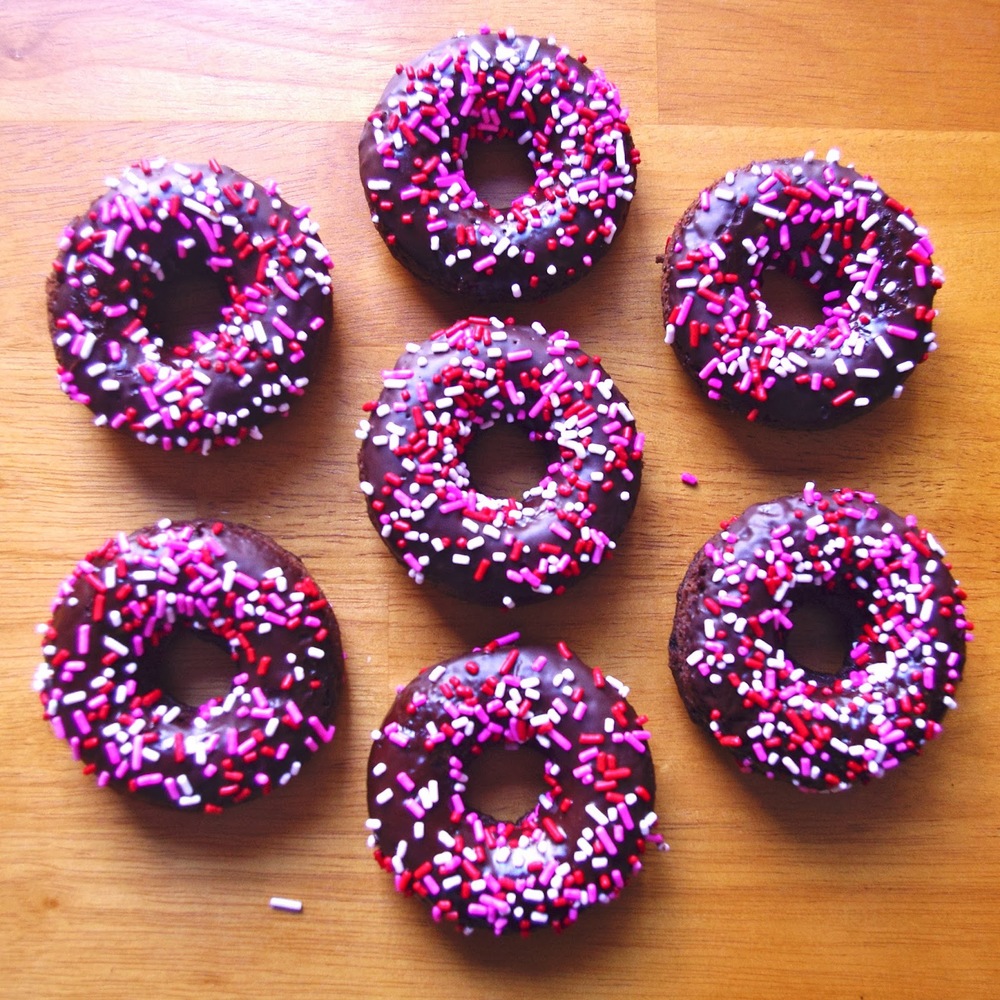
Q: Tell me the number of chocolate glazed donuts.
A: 7